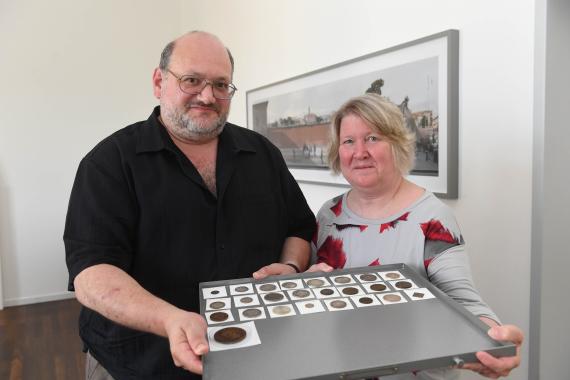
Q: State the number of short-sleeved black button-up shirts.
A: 1